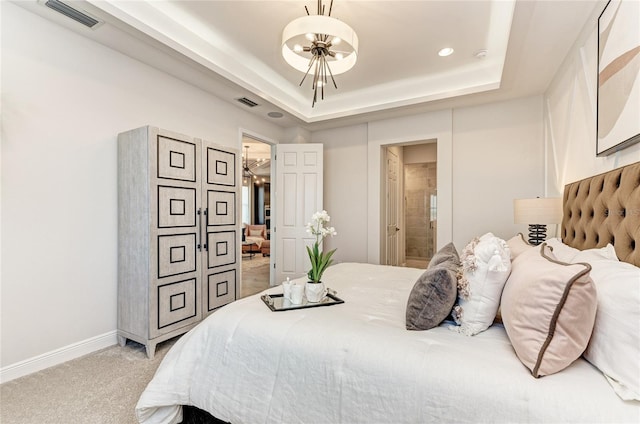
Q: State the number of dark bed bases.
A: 1